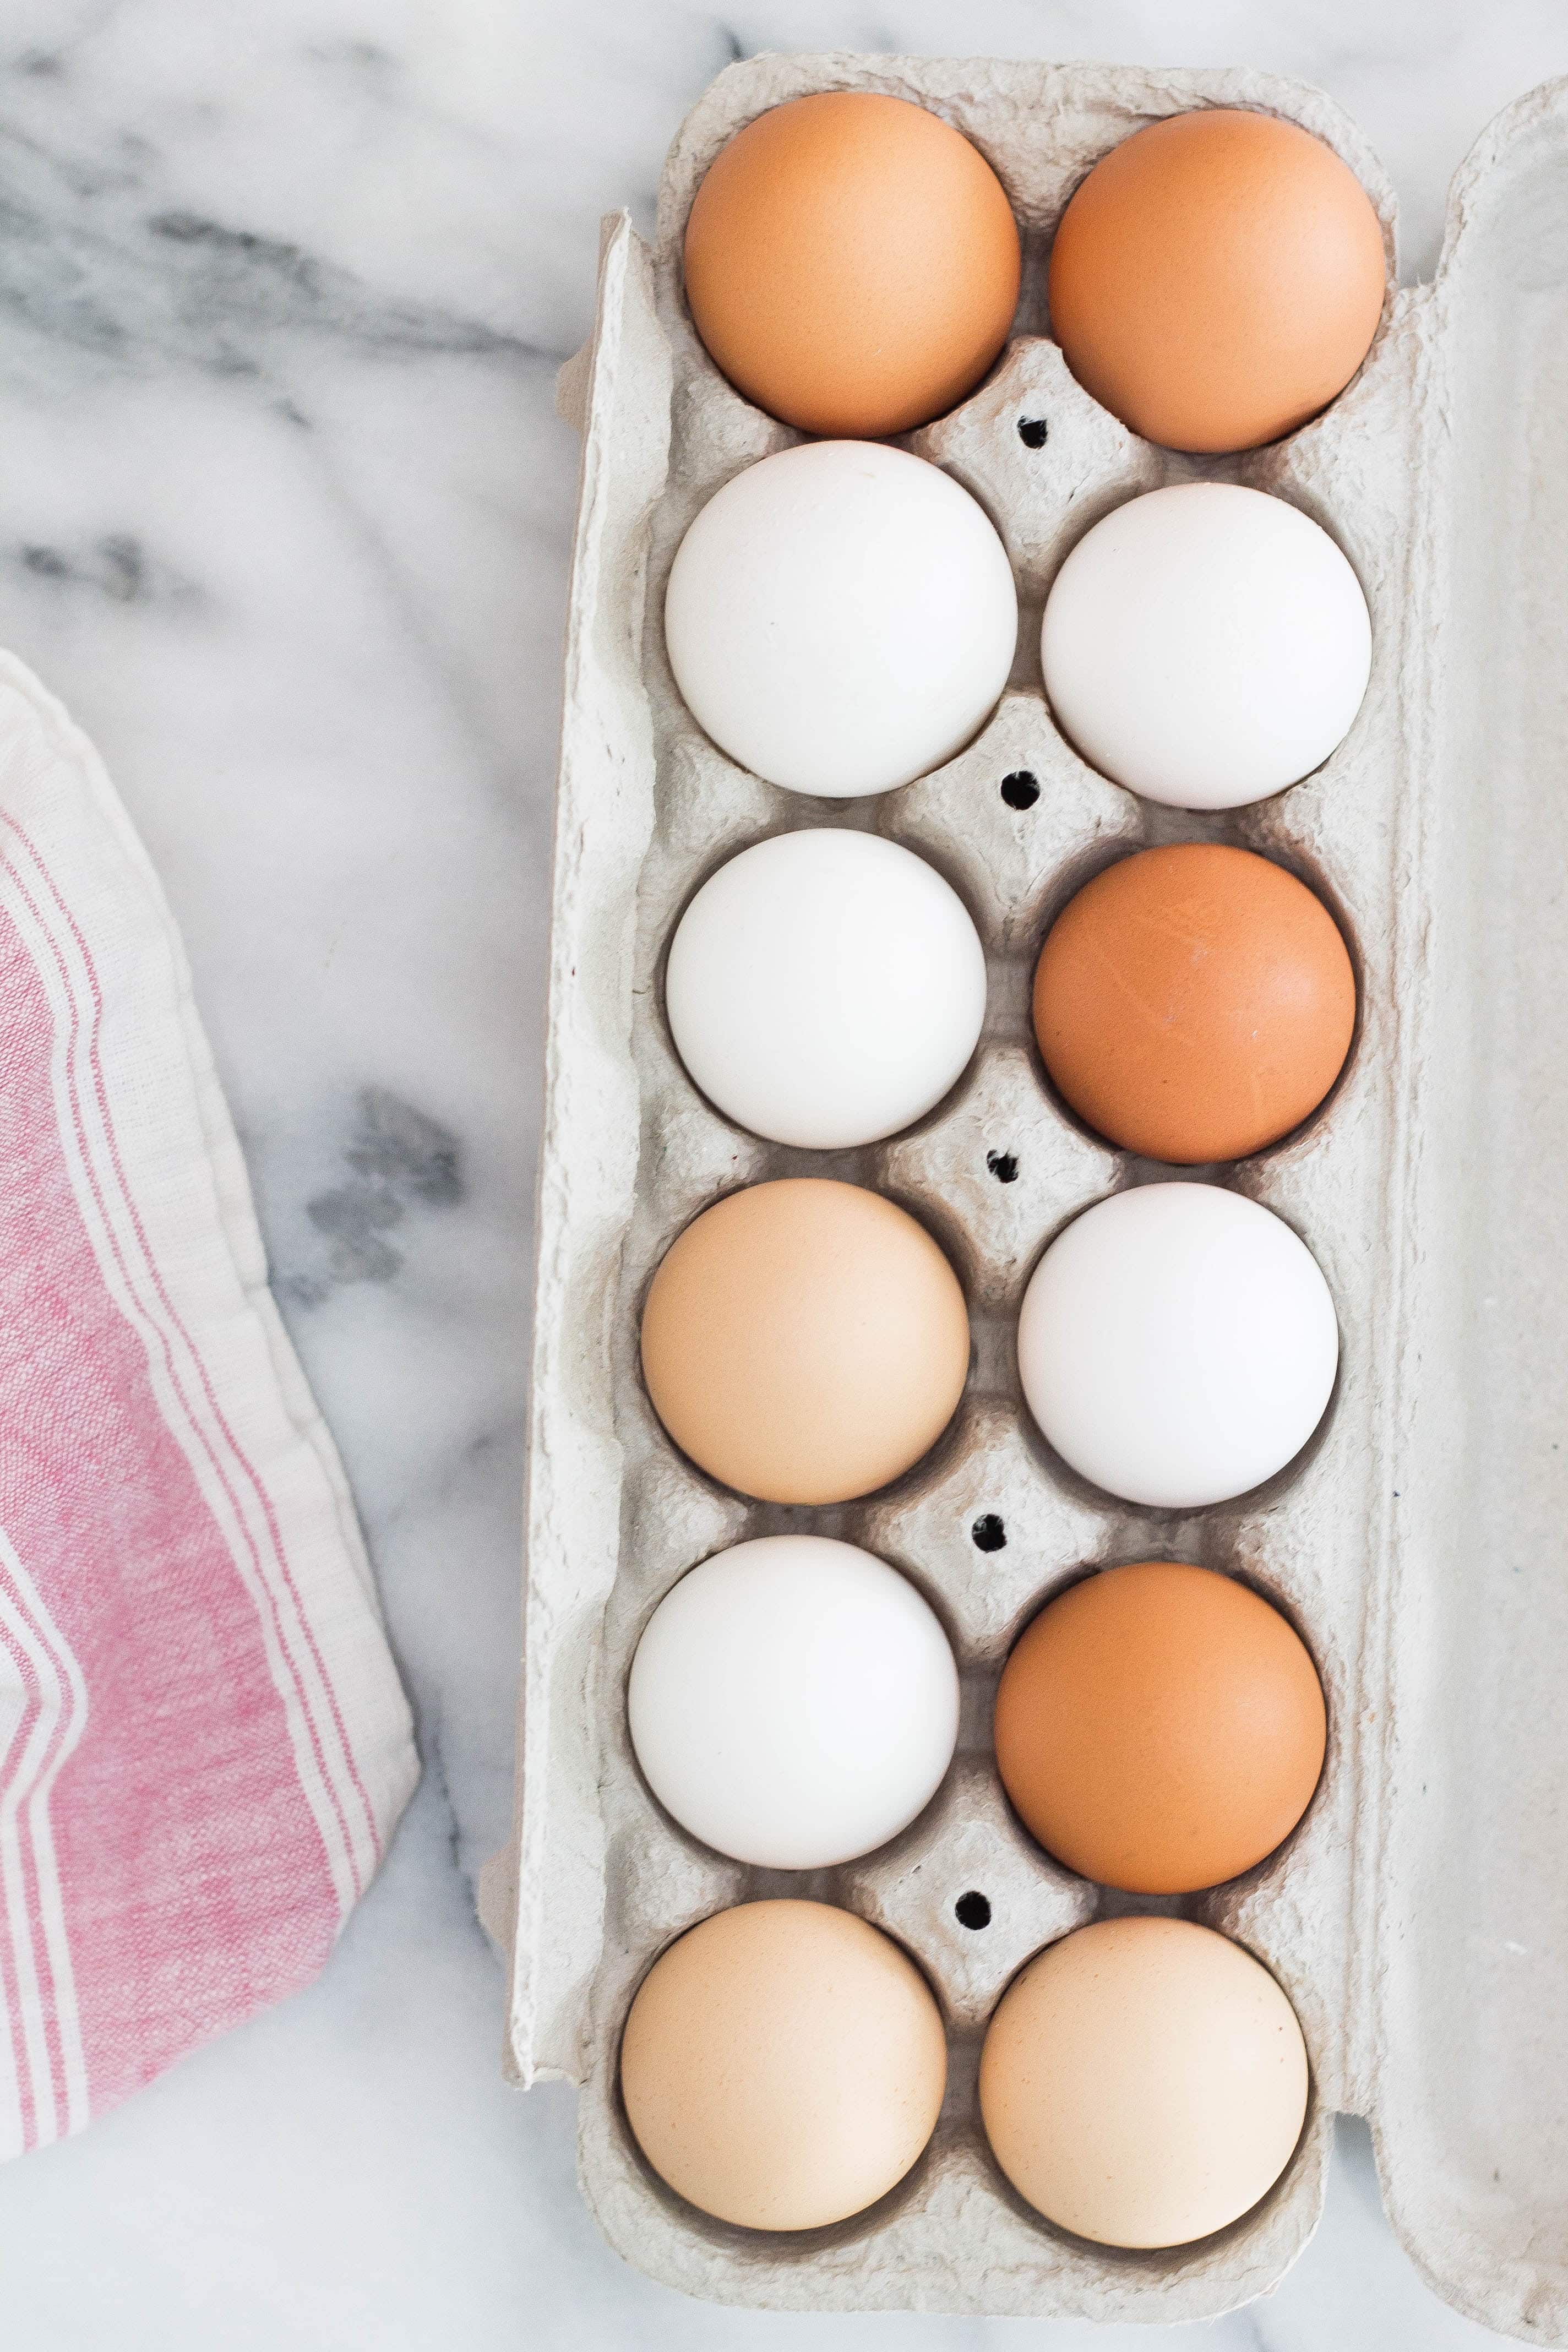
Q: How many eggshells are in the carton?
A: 12